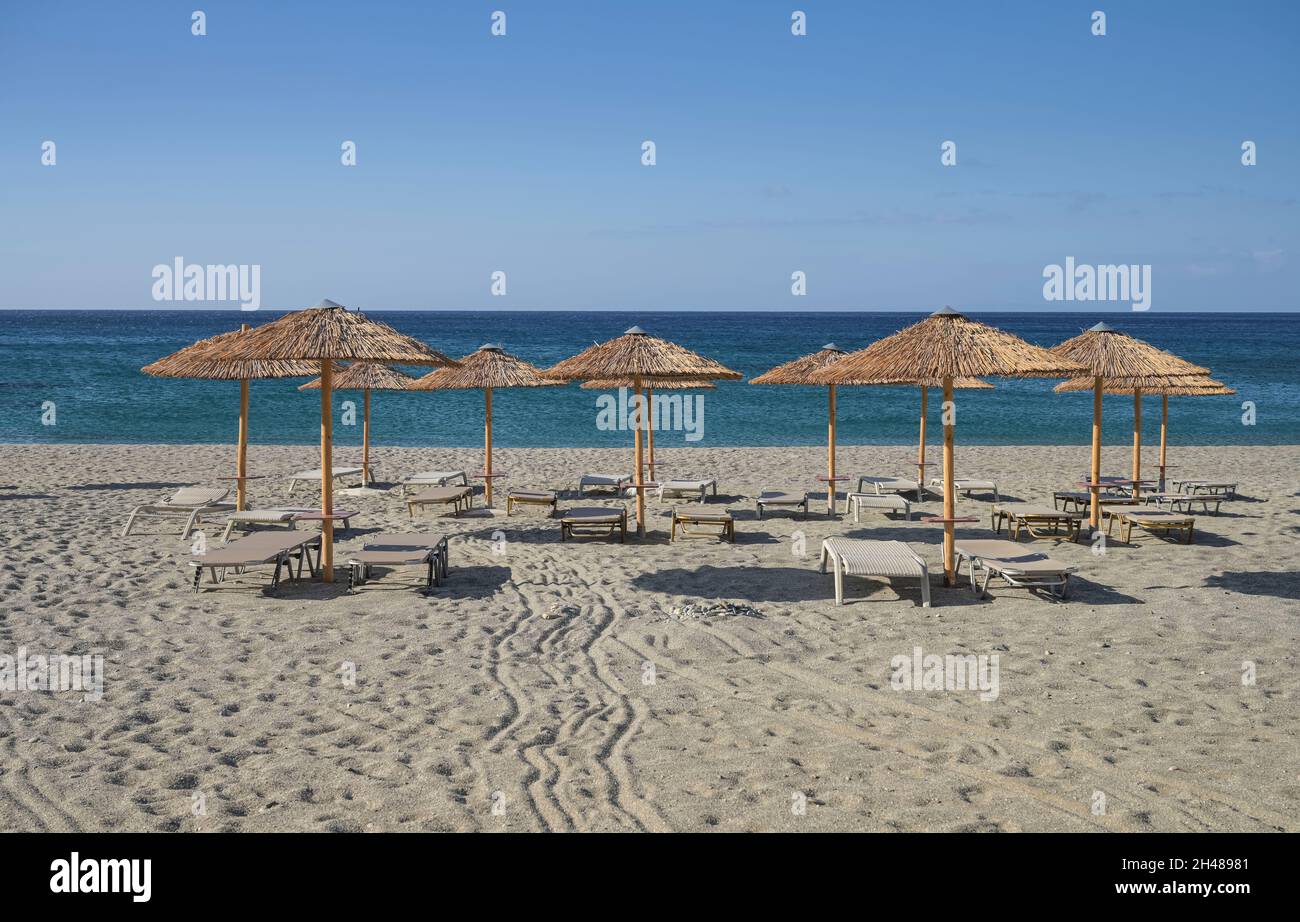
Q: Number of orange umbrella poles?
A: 12